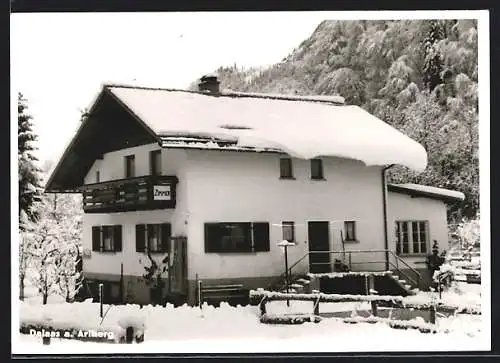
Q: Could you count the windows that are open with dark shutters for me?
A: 3